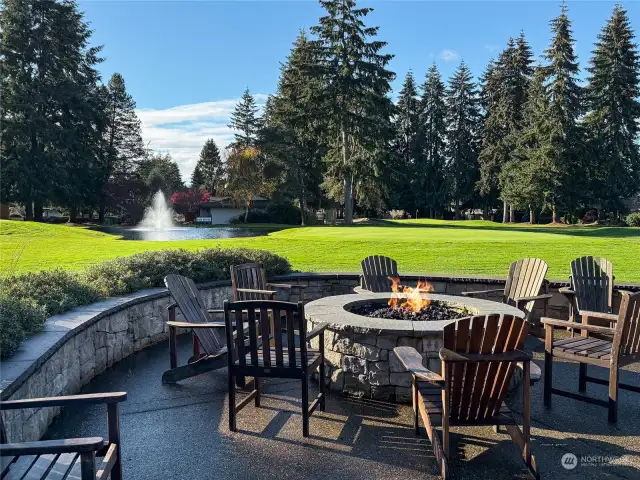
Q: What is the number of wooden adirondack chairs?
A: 5